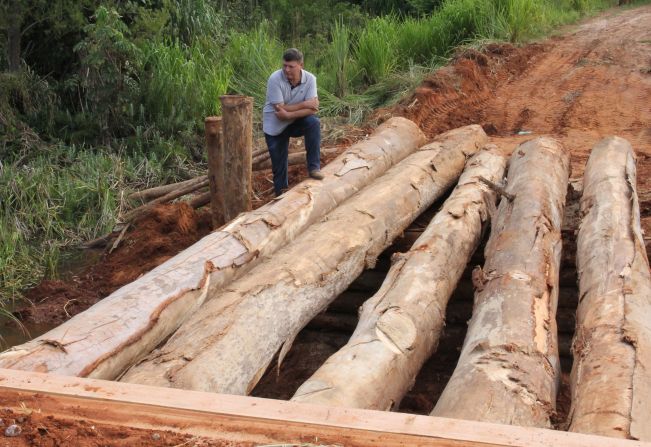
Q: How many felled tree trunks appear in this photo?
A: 5